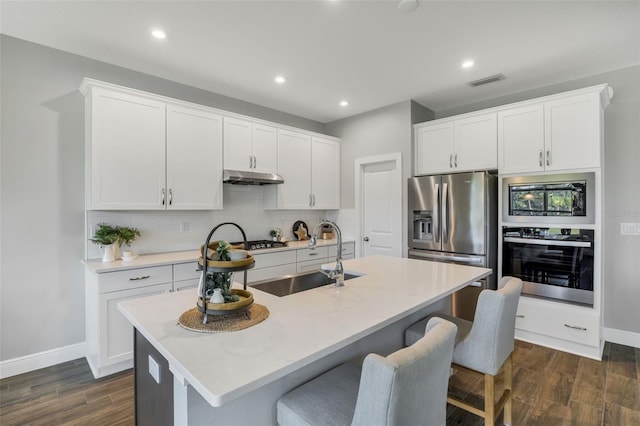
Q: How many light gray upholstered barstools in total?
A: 2